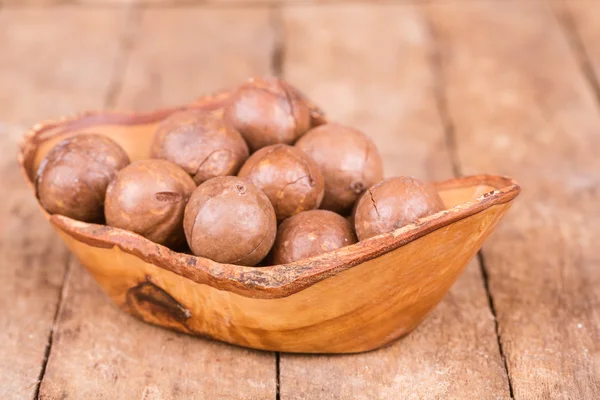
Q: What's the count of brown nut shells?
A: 9